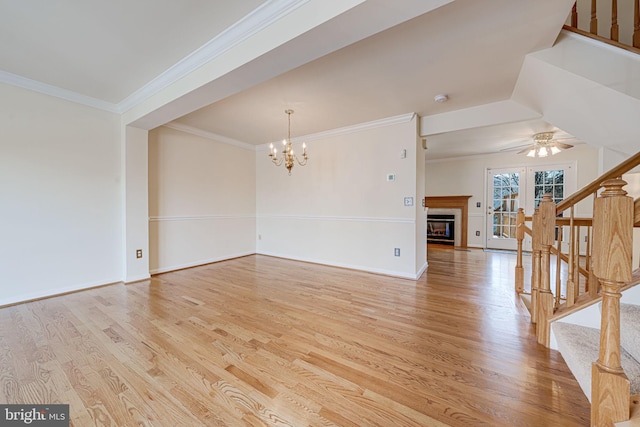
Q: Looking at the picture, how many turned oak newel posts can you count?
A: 4